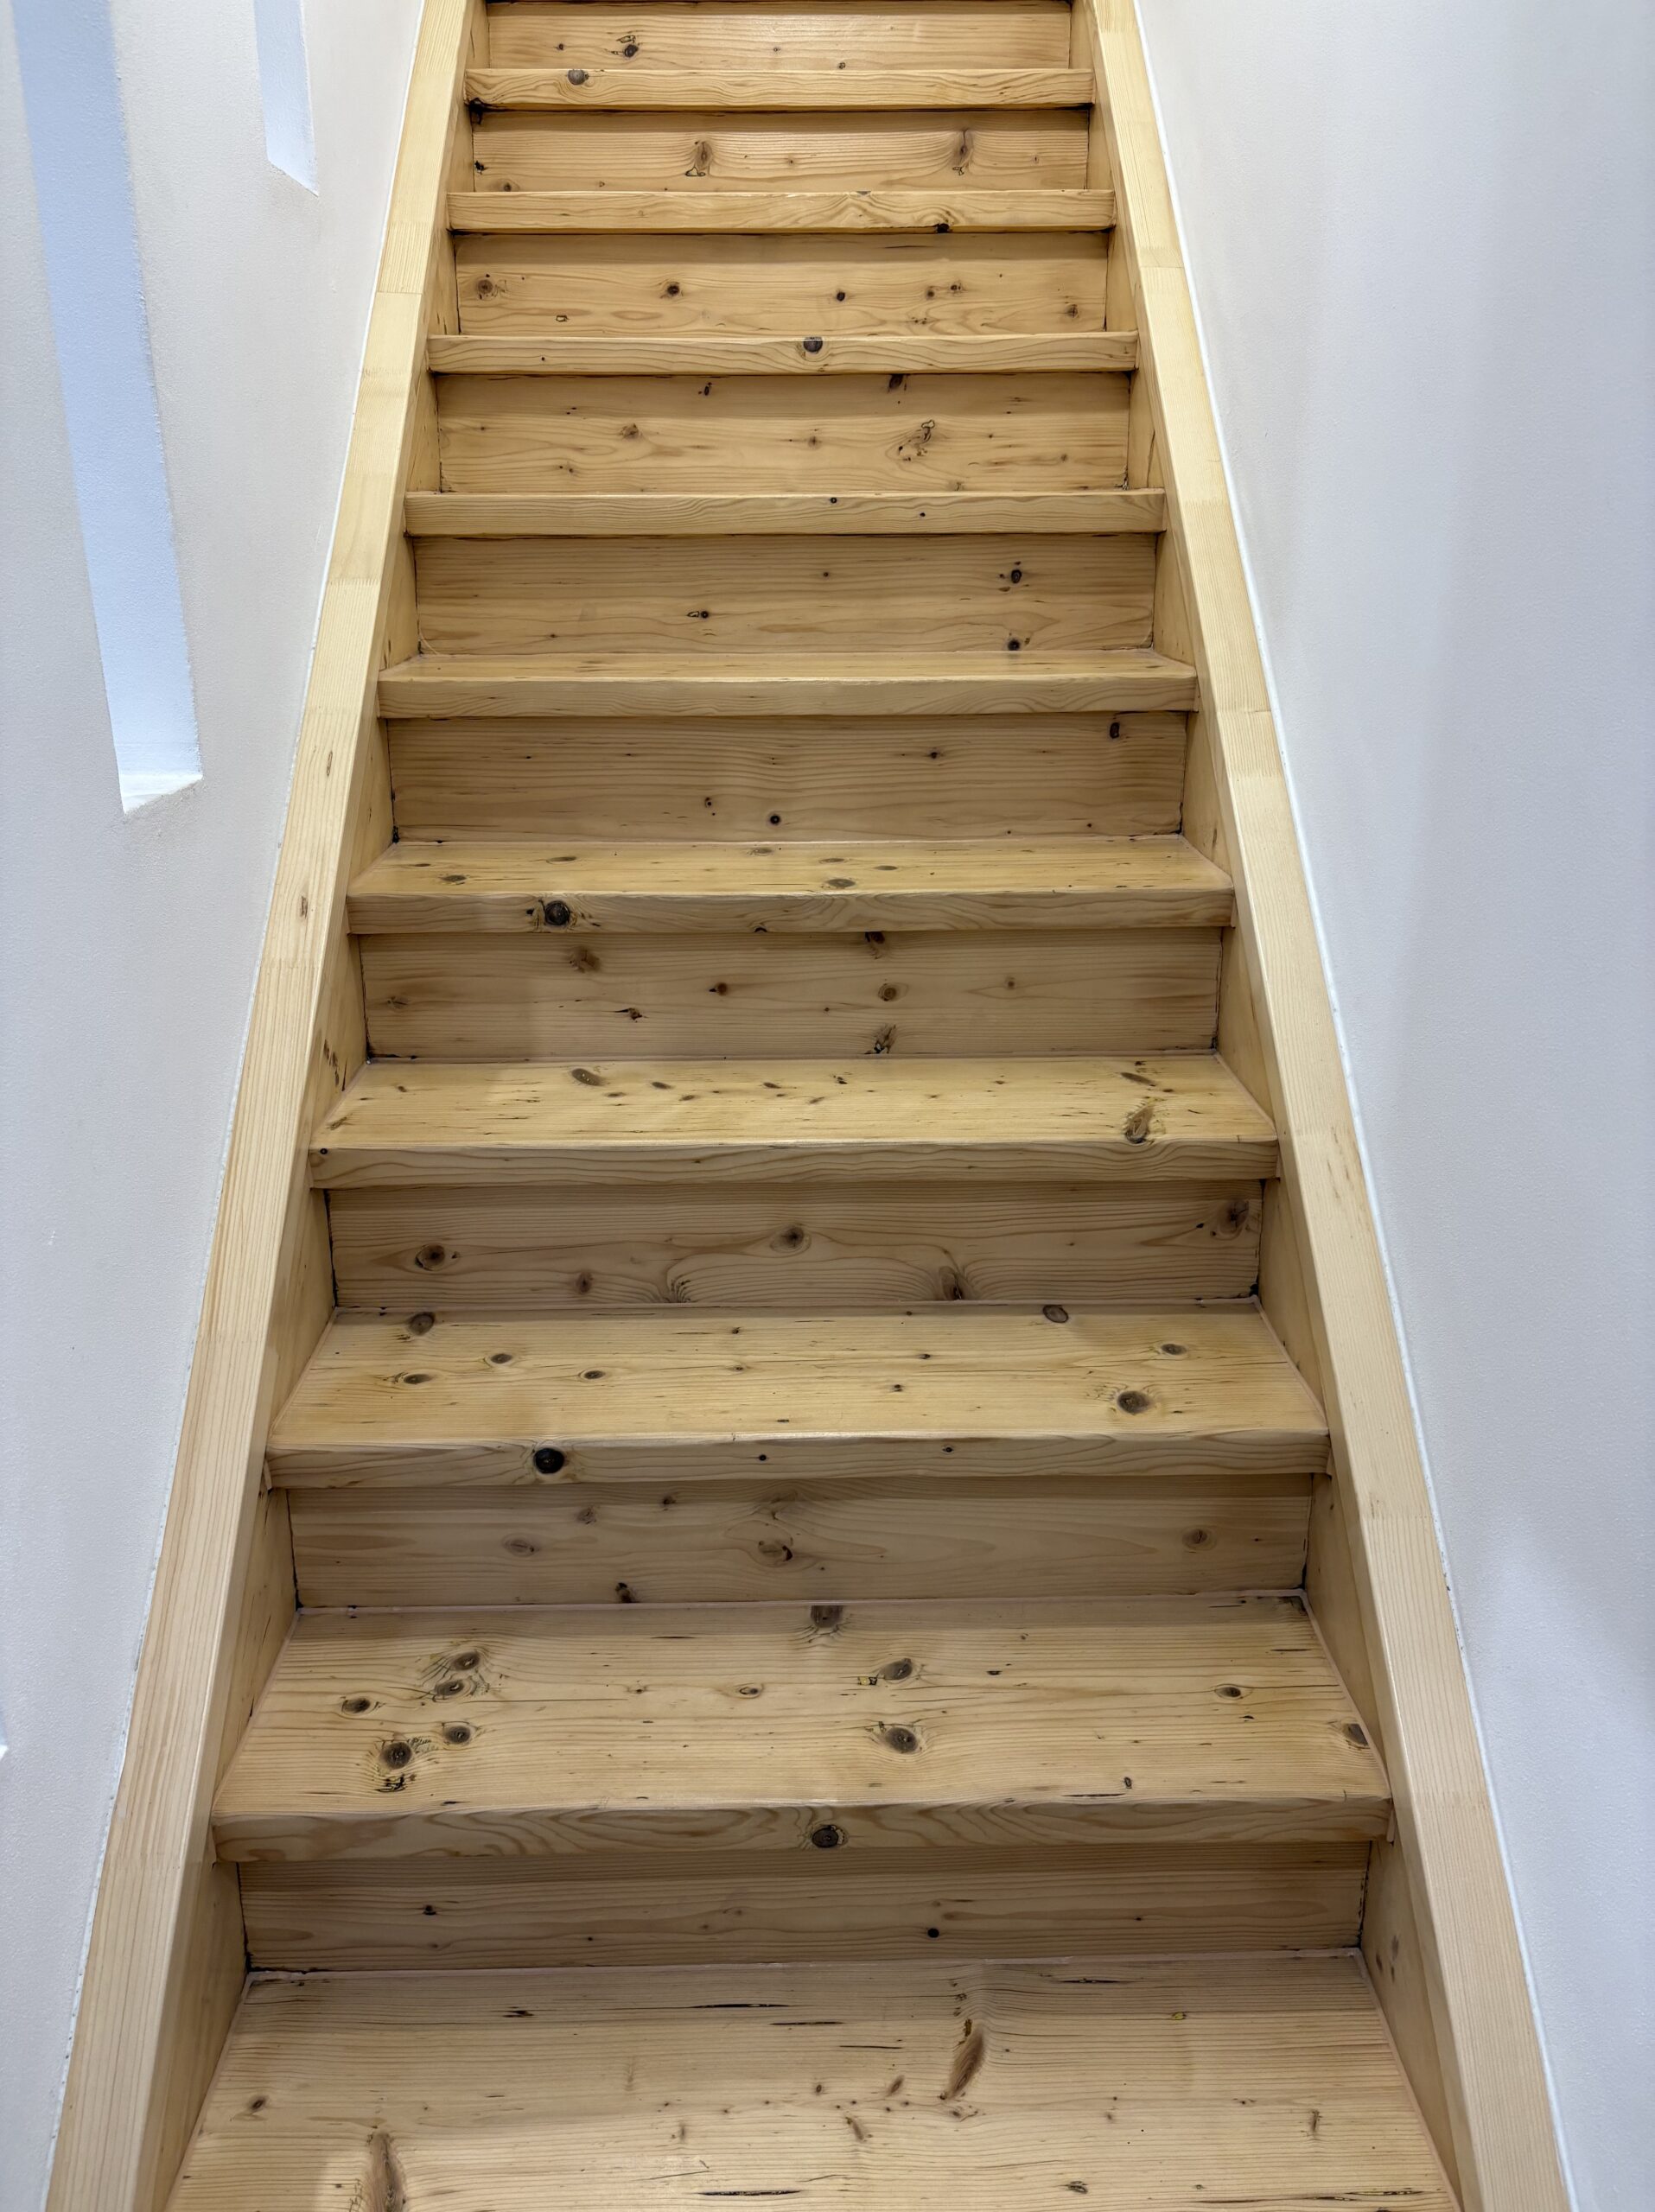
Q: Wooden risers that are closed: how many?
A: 10